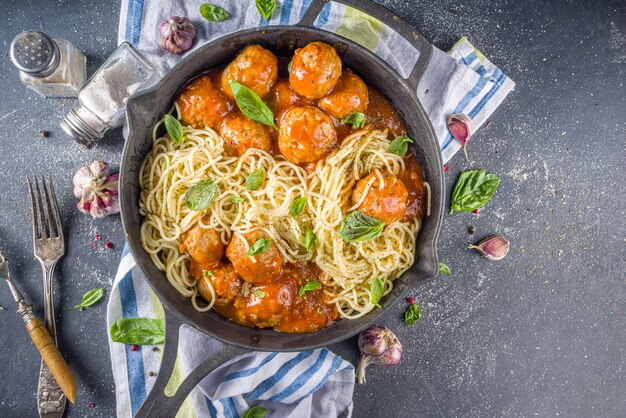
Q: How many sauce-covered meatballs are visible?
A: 12